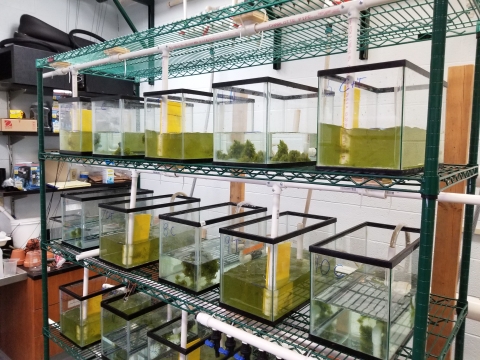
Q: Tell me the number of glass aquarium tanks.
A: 13